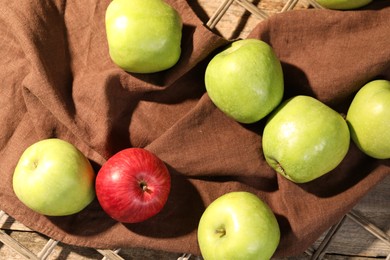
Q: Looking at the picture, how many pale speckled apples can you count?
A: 7